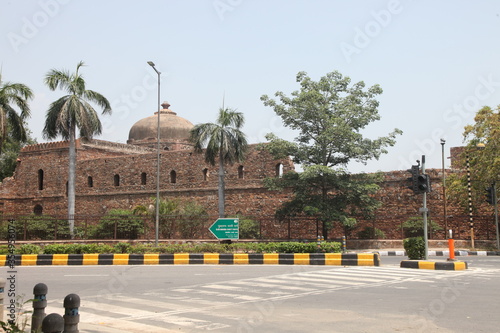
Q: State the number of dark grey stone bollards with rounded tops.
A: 3